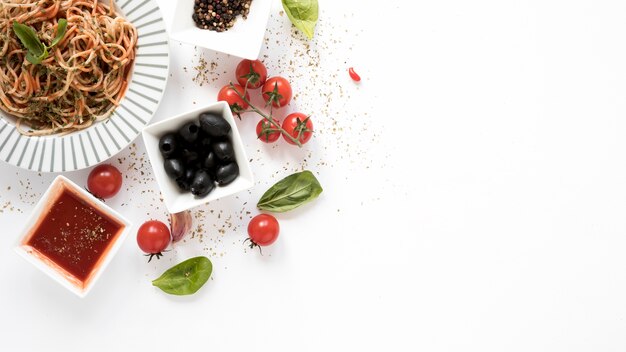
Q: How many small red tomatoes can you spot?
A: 8